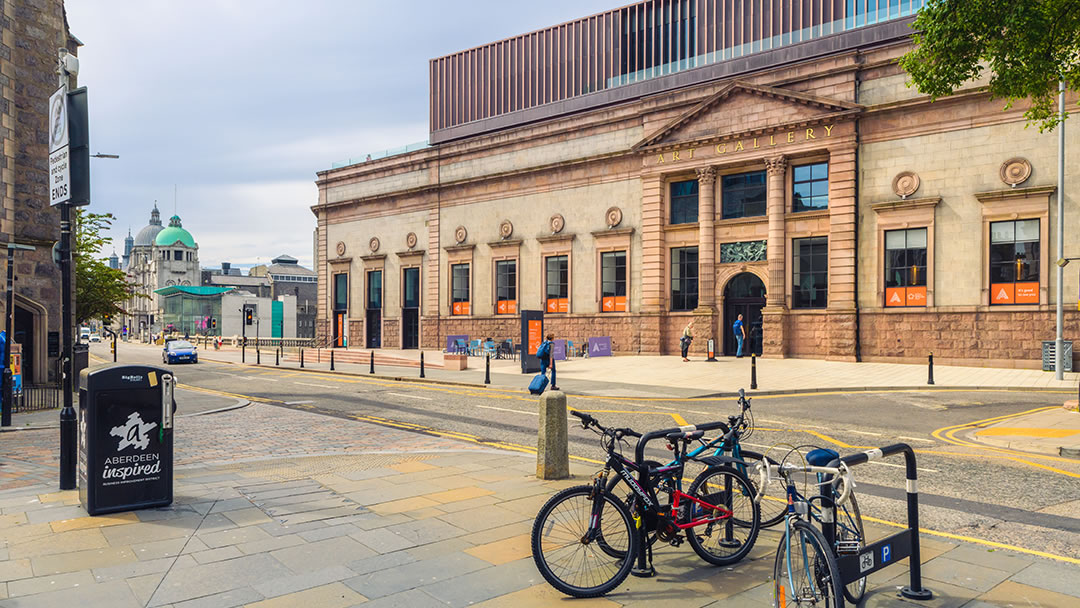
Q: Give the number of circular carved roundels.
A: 9